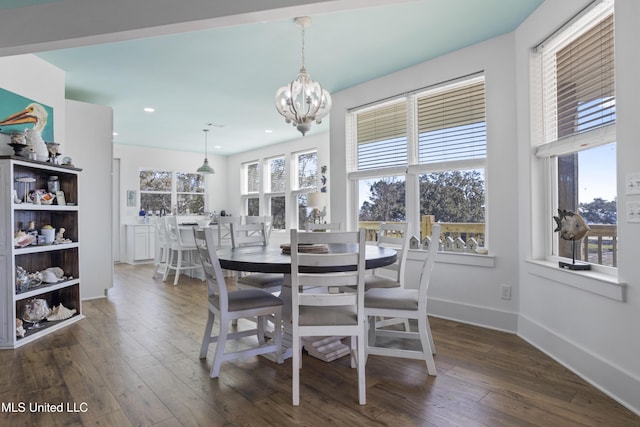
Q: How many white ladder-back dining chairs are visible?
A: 6